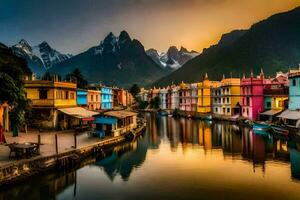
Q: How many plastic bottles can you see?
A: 0